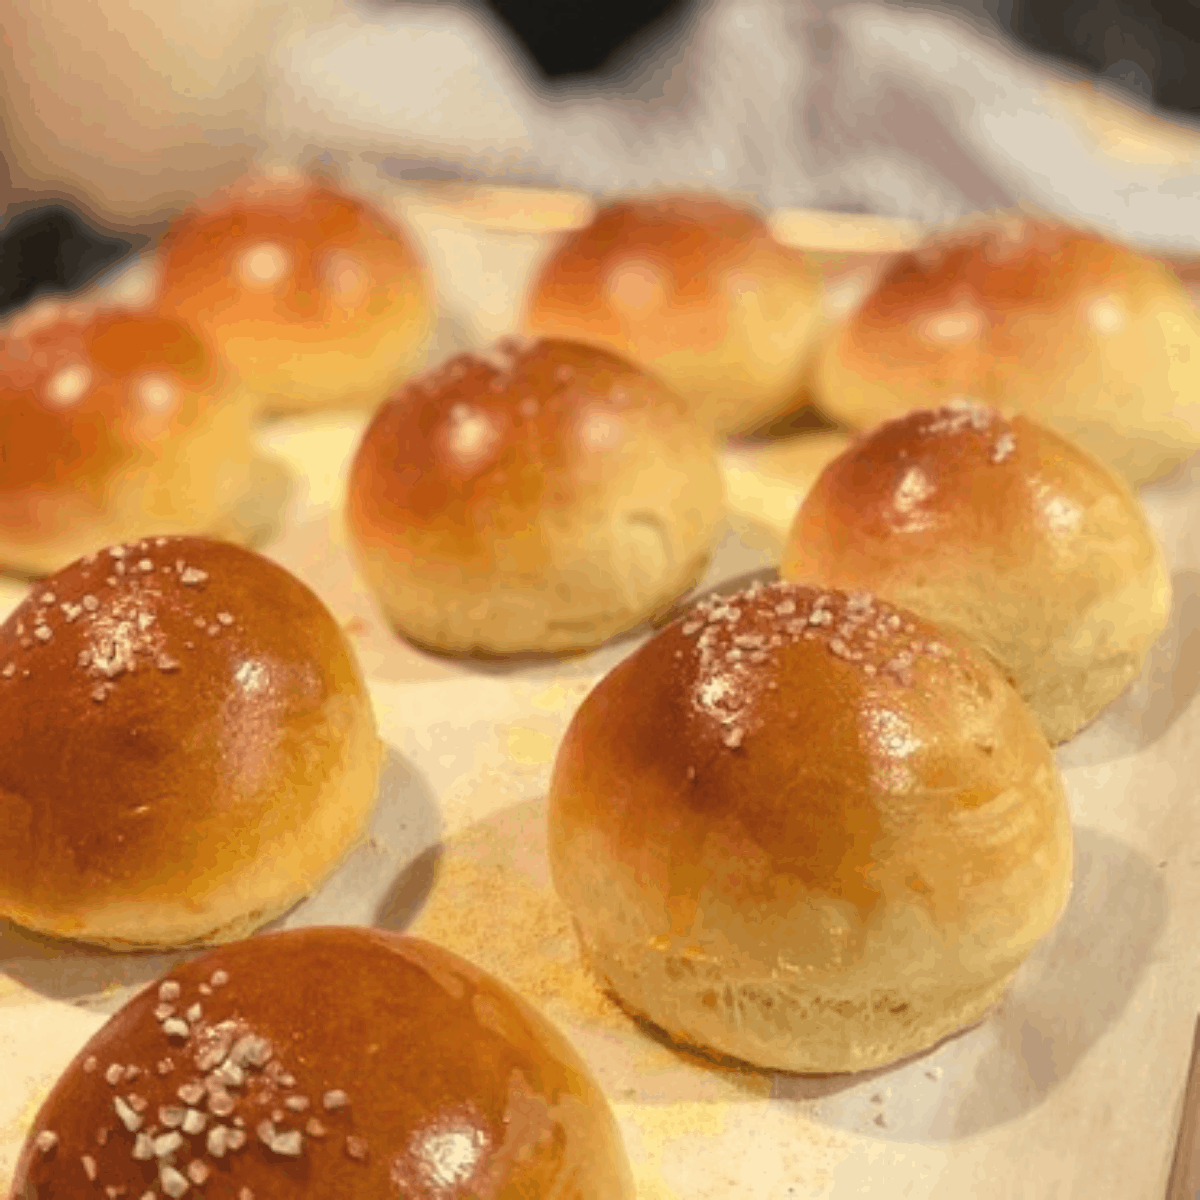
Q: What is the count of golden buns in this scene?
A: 9